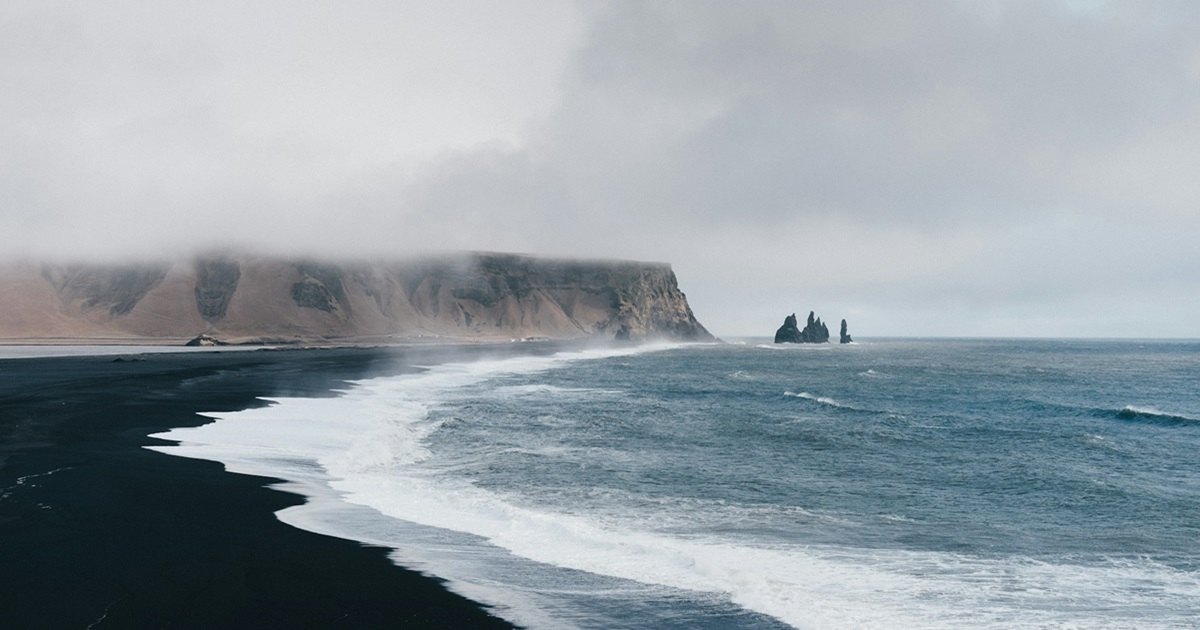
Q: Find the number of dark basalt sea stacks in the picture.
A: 3